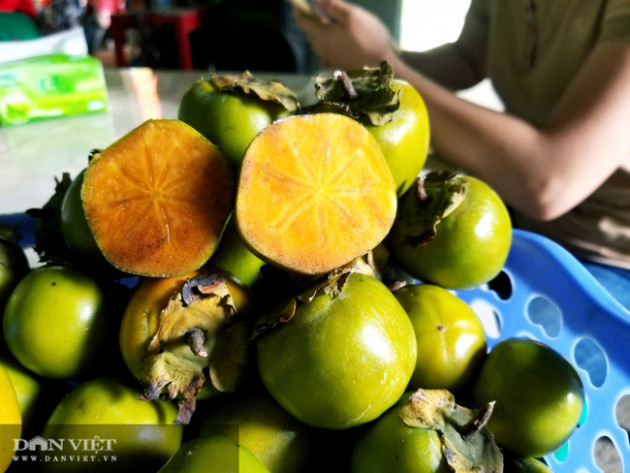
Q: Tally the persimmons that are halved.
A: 2